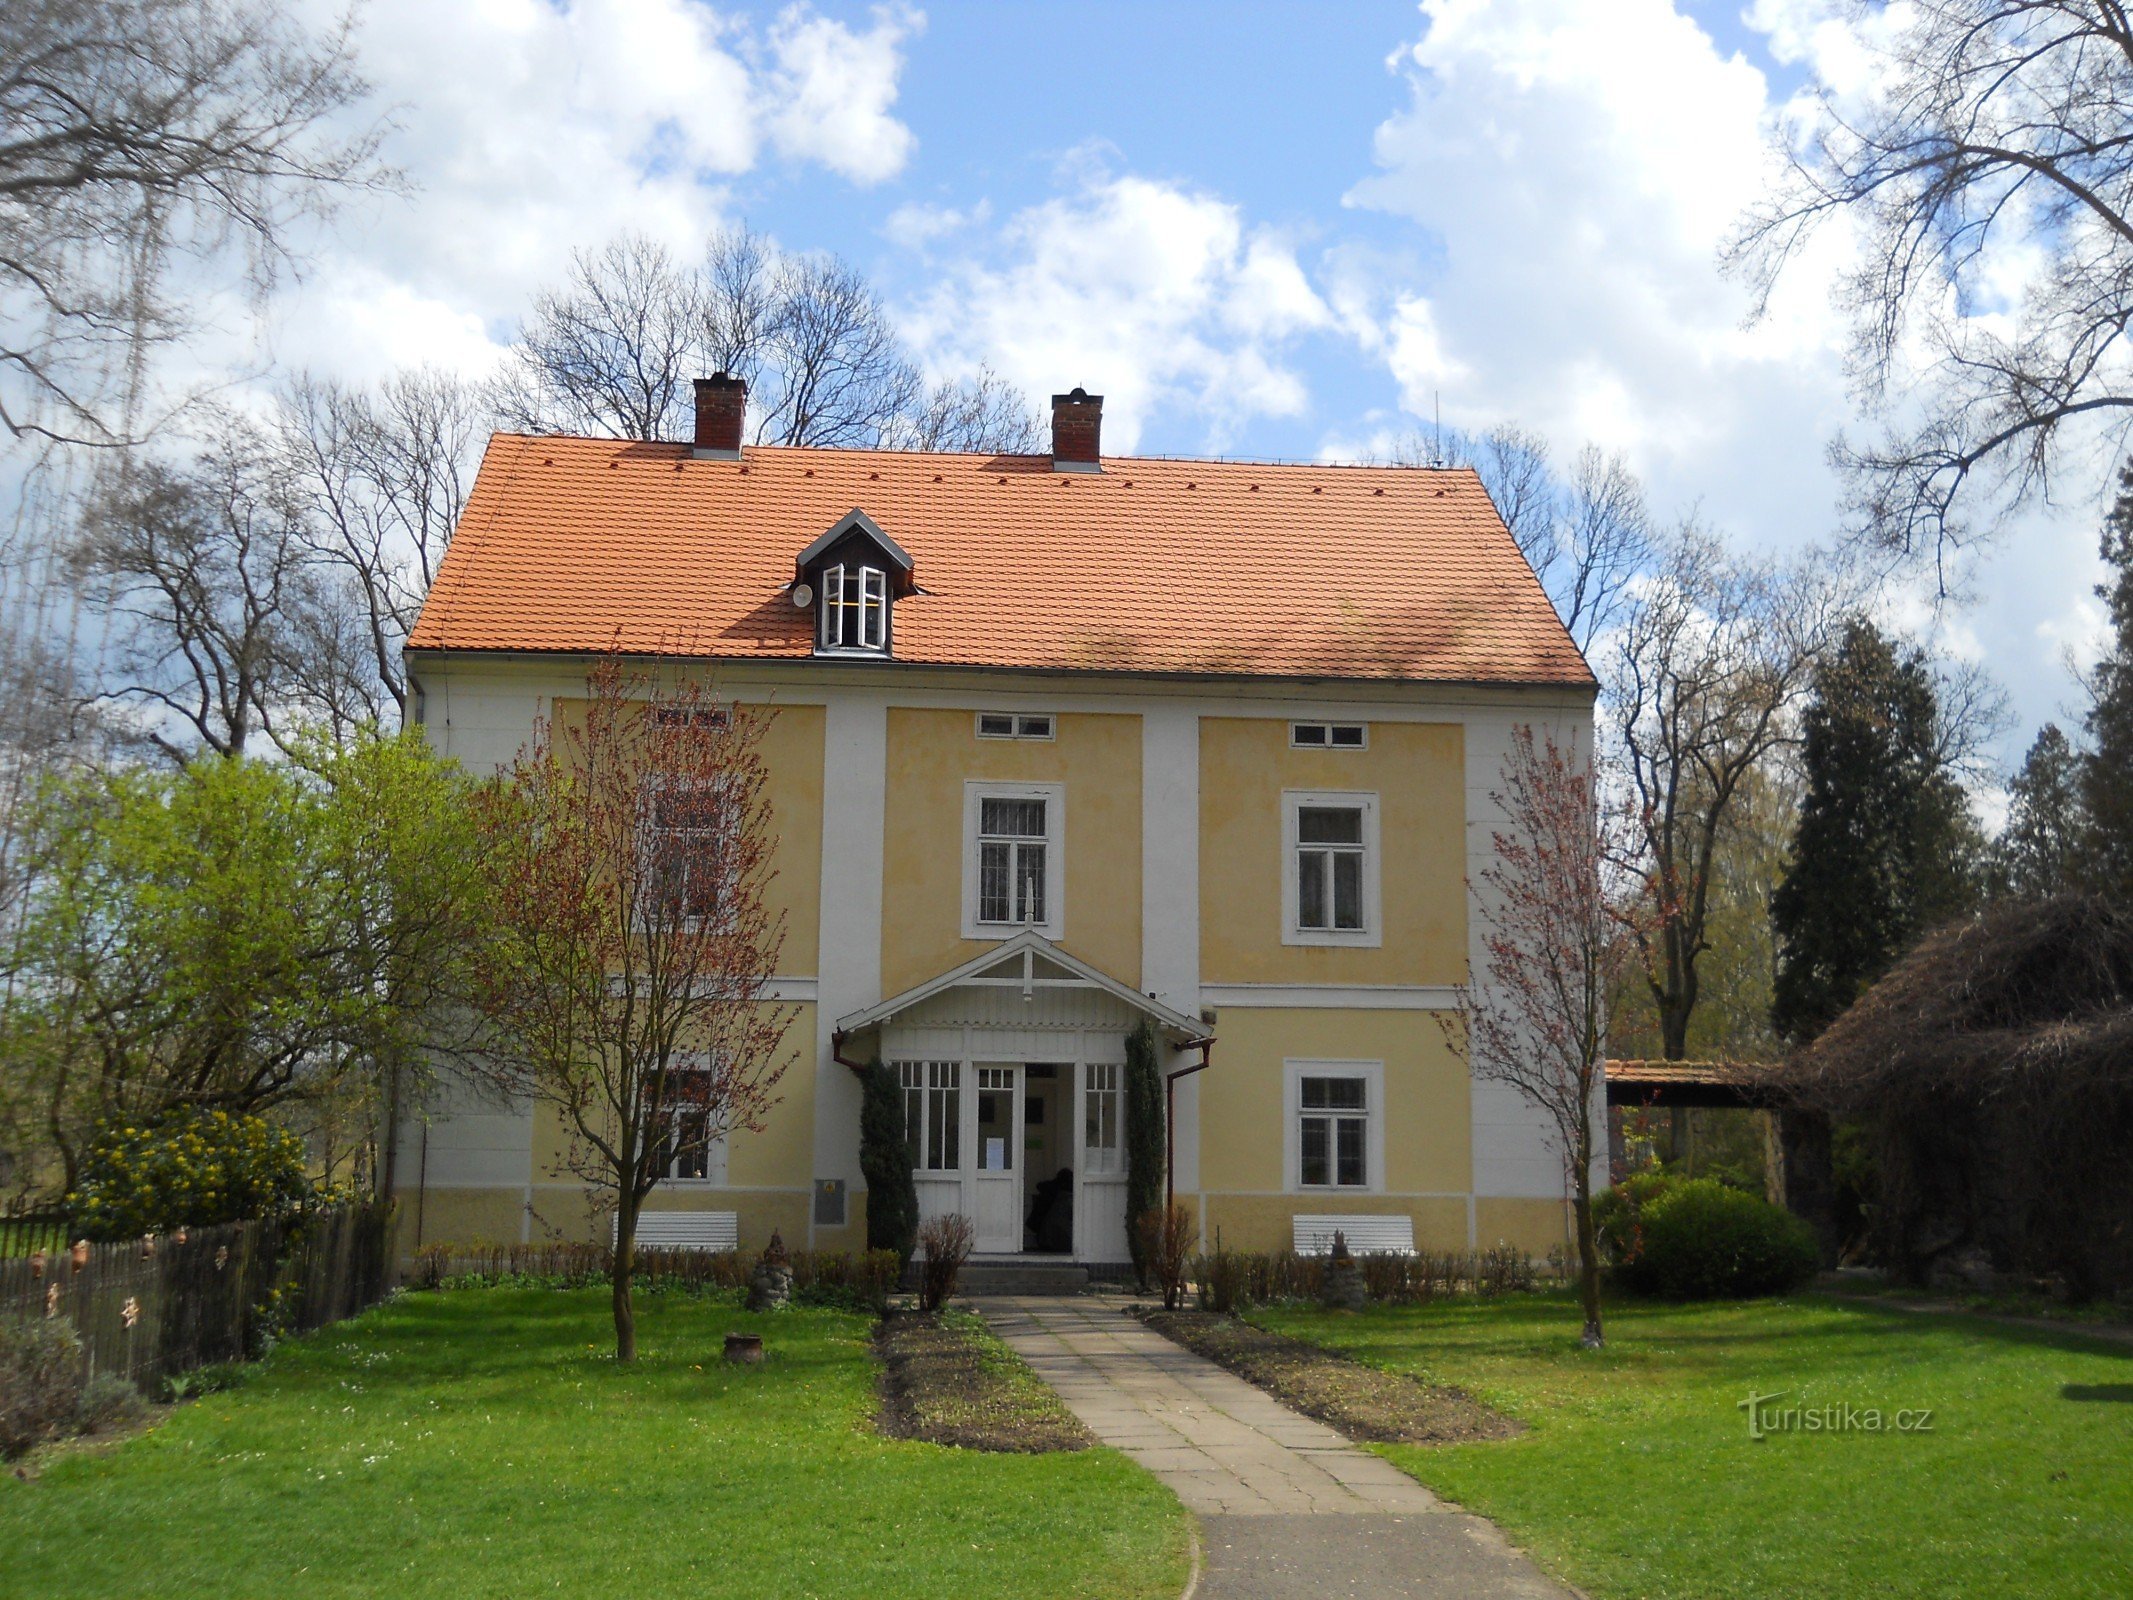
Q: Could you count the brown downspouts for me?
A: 2